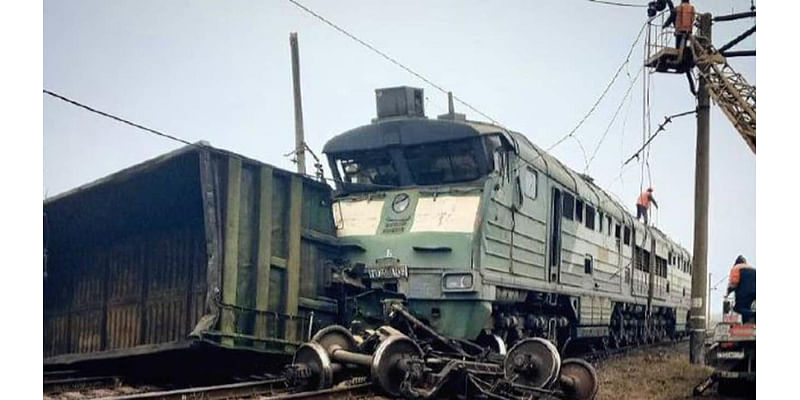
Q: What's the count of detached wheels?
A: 5